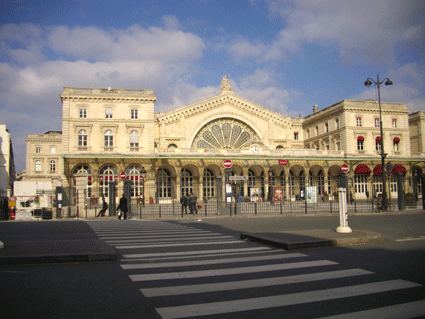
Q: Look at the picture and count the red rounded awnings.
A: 6